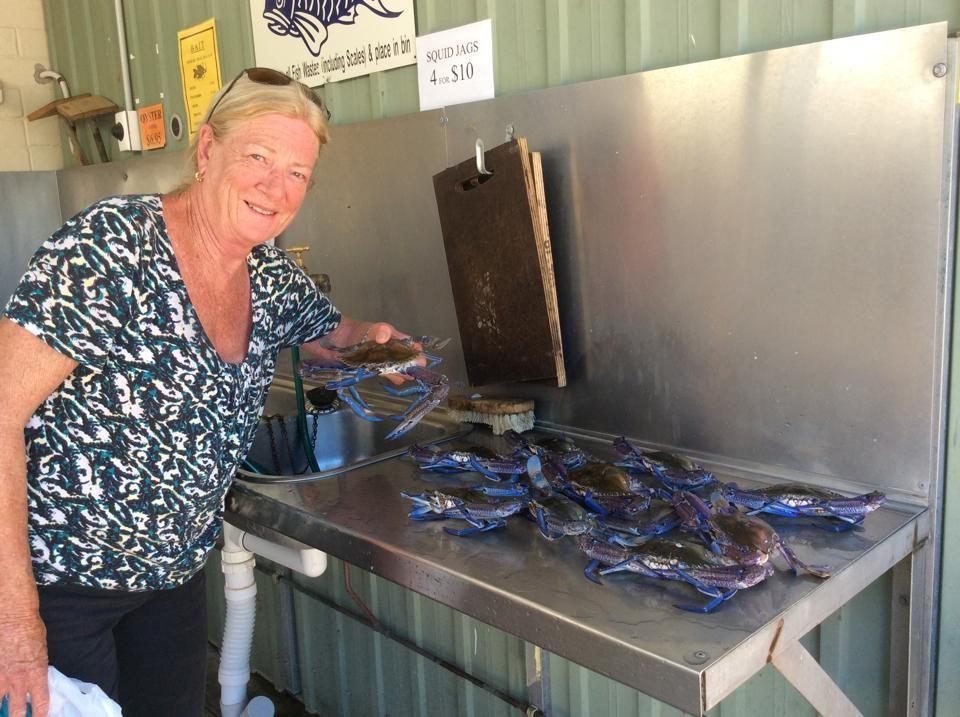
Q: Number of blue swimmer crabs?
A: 11